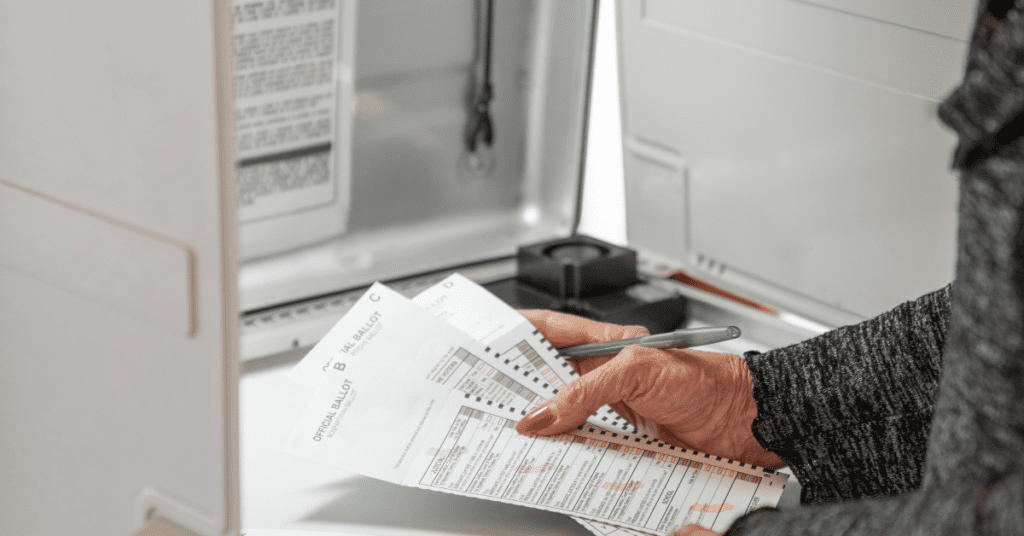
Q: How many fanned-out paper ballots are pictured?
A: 3